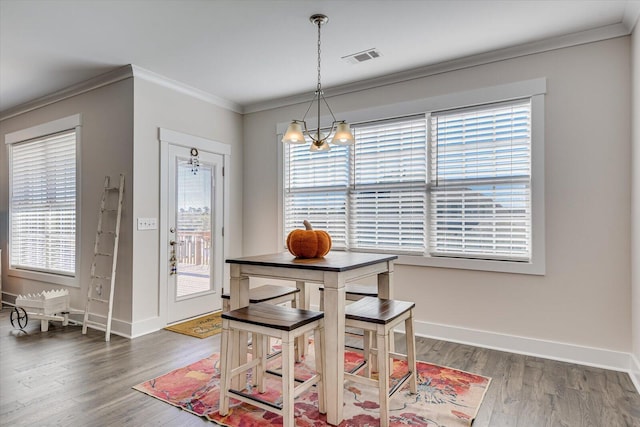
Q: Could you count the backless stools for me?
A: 4